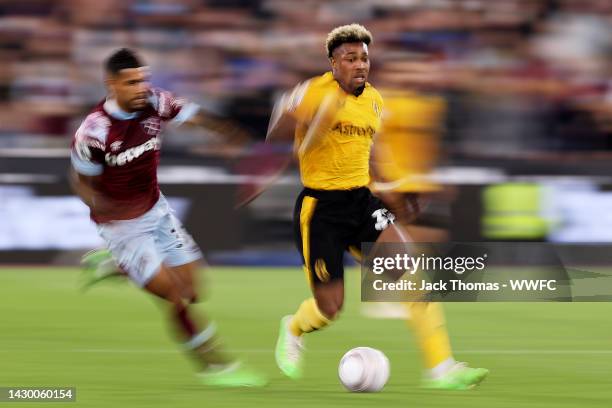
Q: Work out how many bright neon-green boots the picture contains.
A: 4